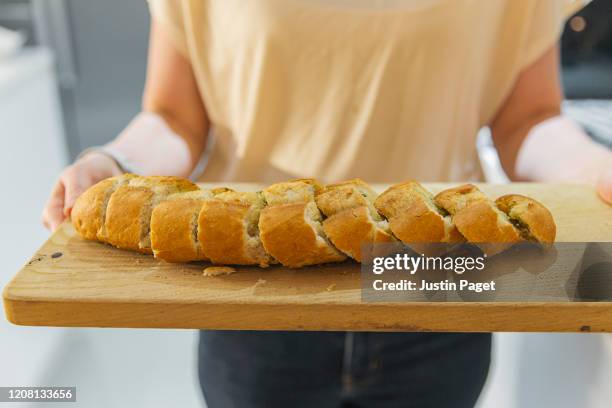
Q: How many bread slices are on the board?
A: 9